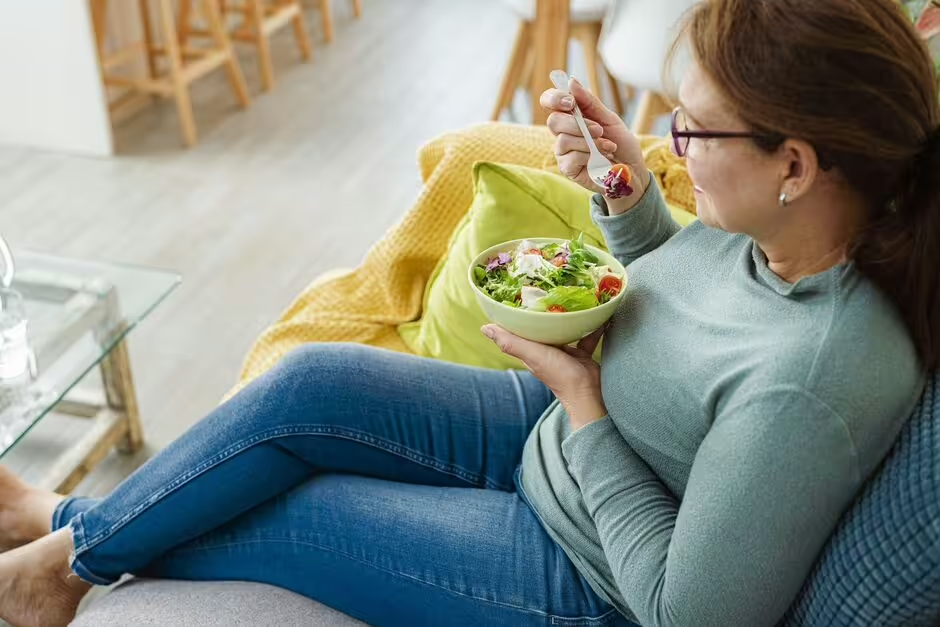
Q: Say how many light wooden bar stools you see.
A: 3